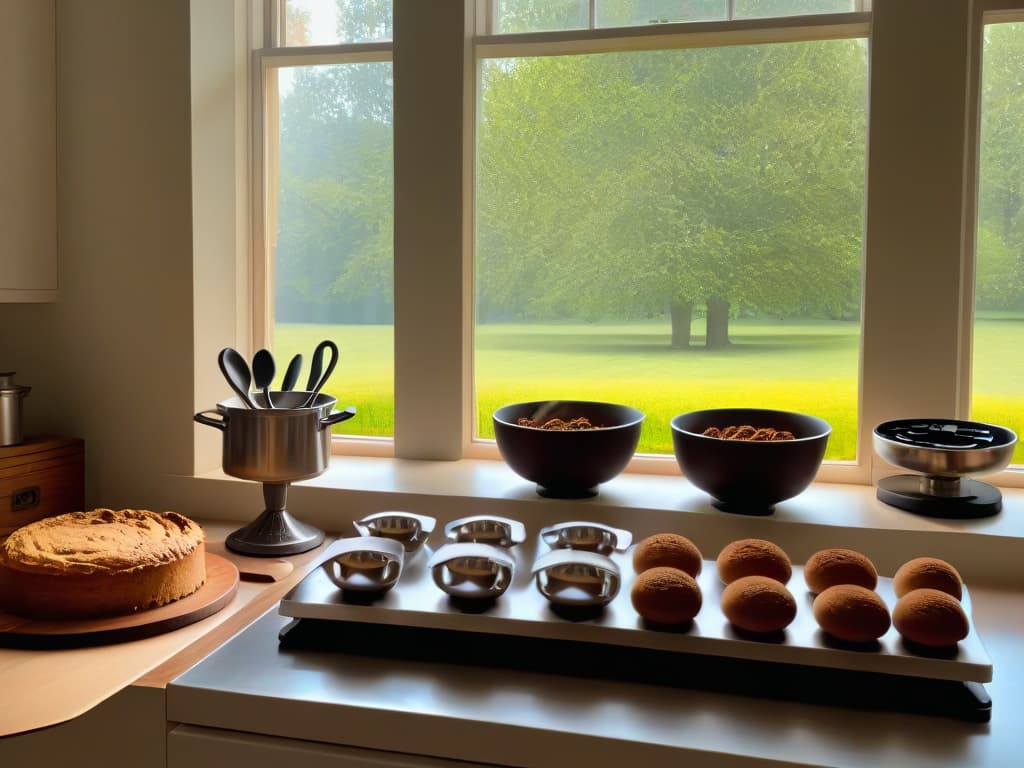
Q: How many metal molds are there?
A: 6